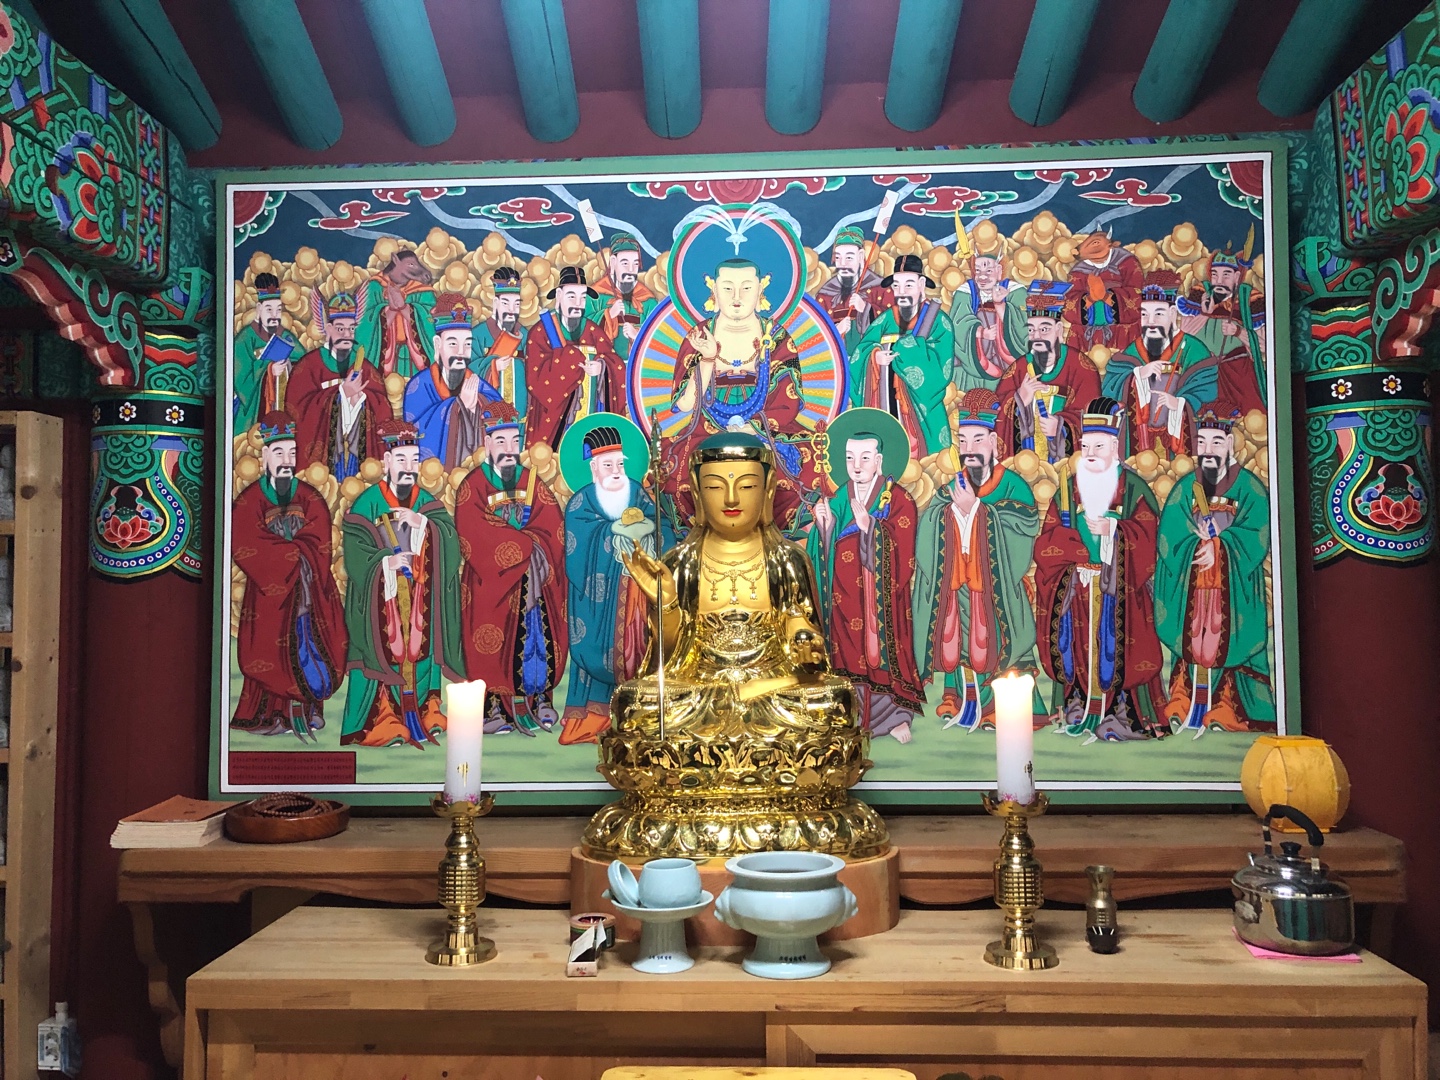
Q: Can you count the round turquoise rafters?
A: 10